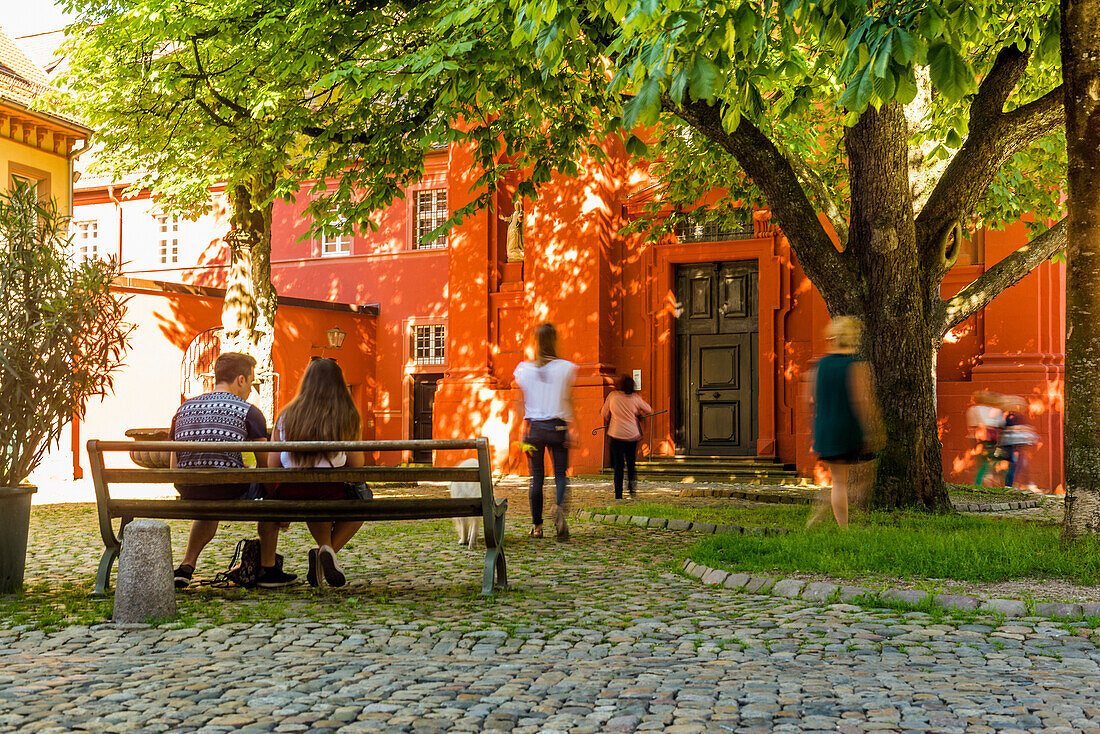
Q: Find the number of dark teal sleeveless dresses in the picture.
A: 1